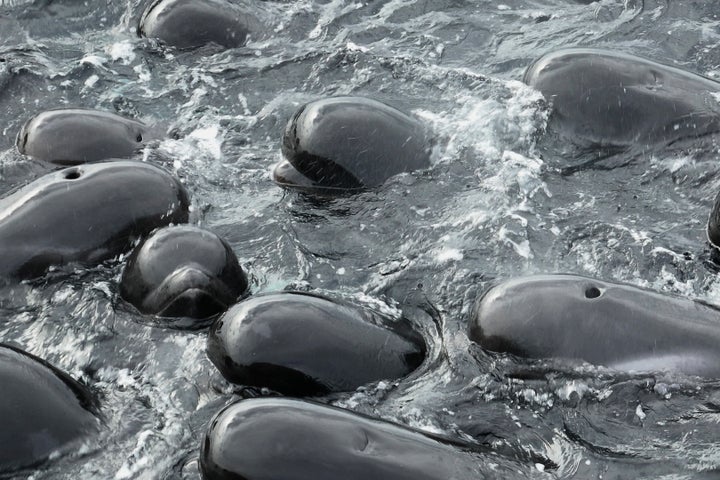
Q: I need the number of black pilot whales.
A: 11